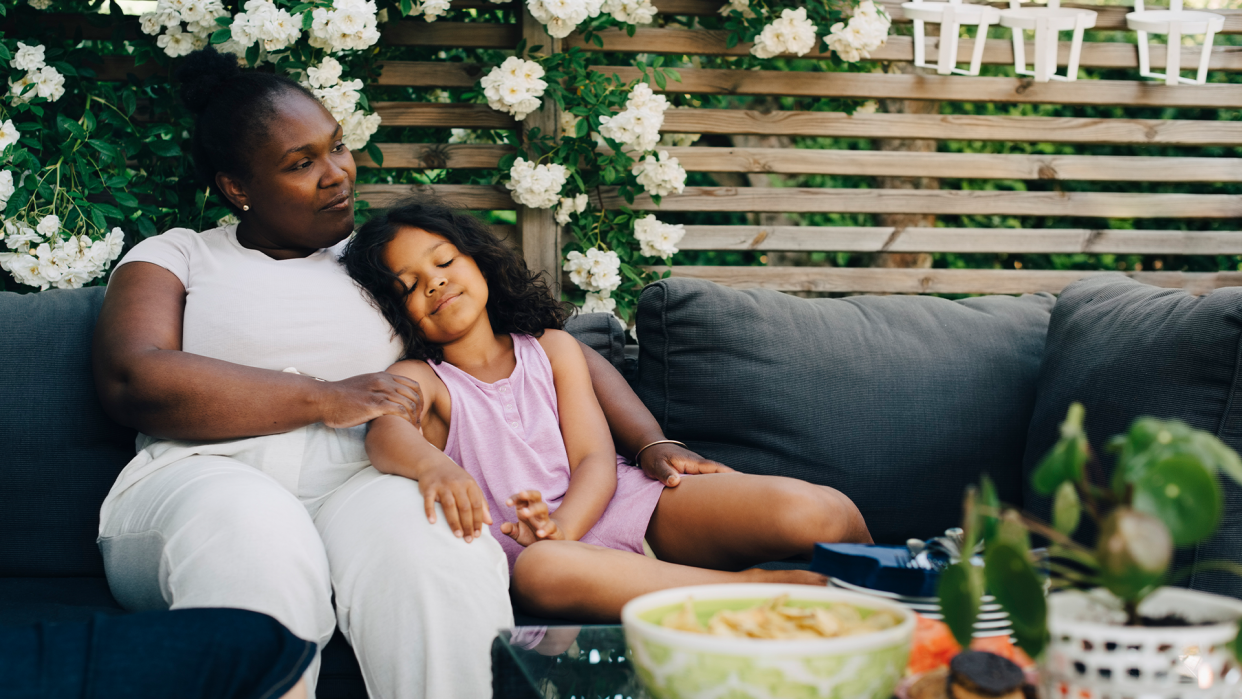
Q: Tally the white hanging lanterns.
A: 3